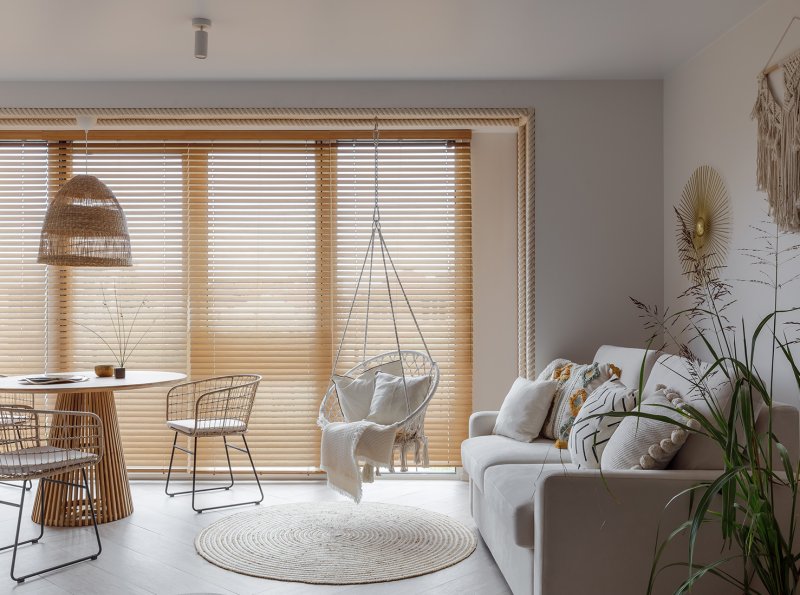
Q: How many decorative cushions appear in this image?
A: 6